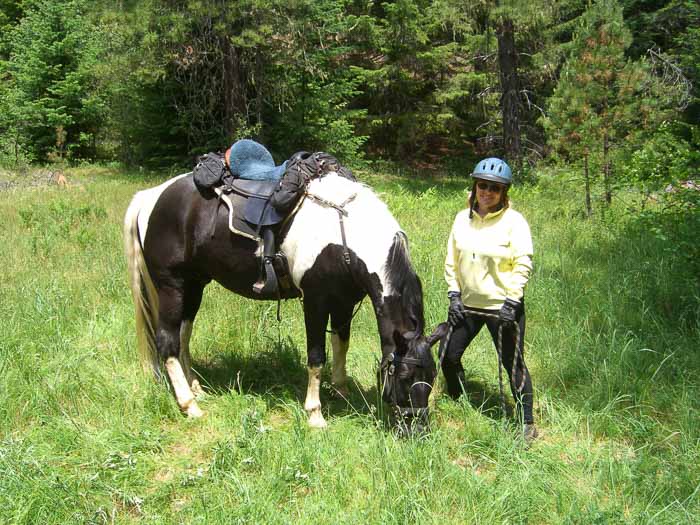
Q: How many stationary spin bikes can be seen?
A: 0